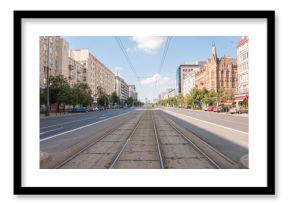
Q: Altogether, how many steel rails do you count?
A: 4